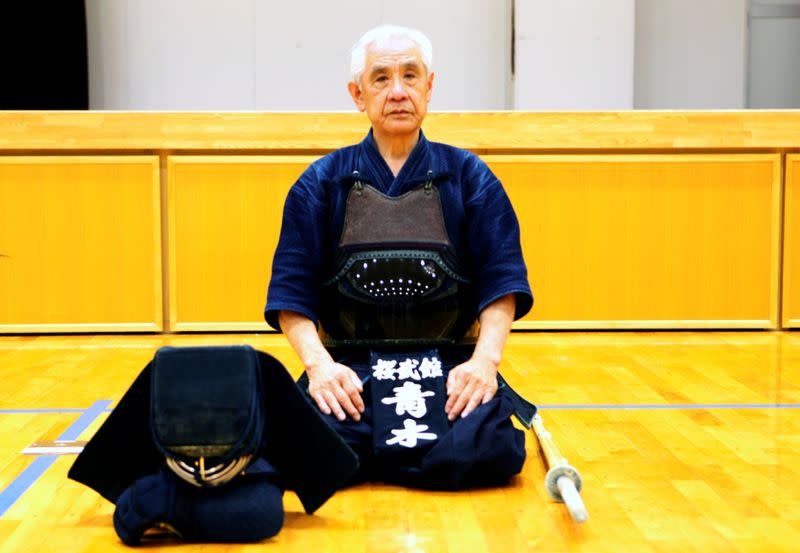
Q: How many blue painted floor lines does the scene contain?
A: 2